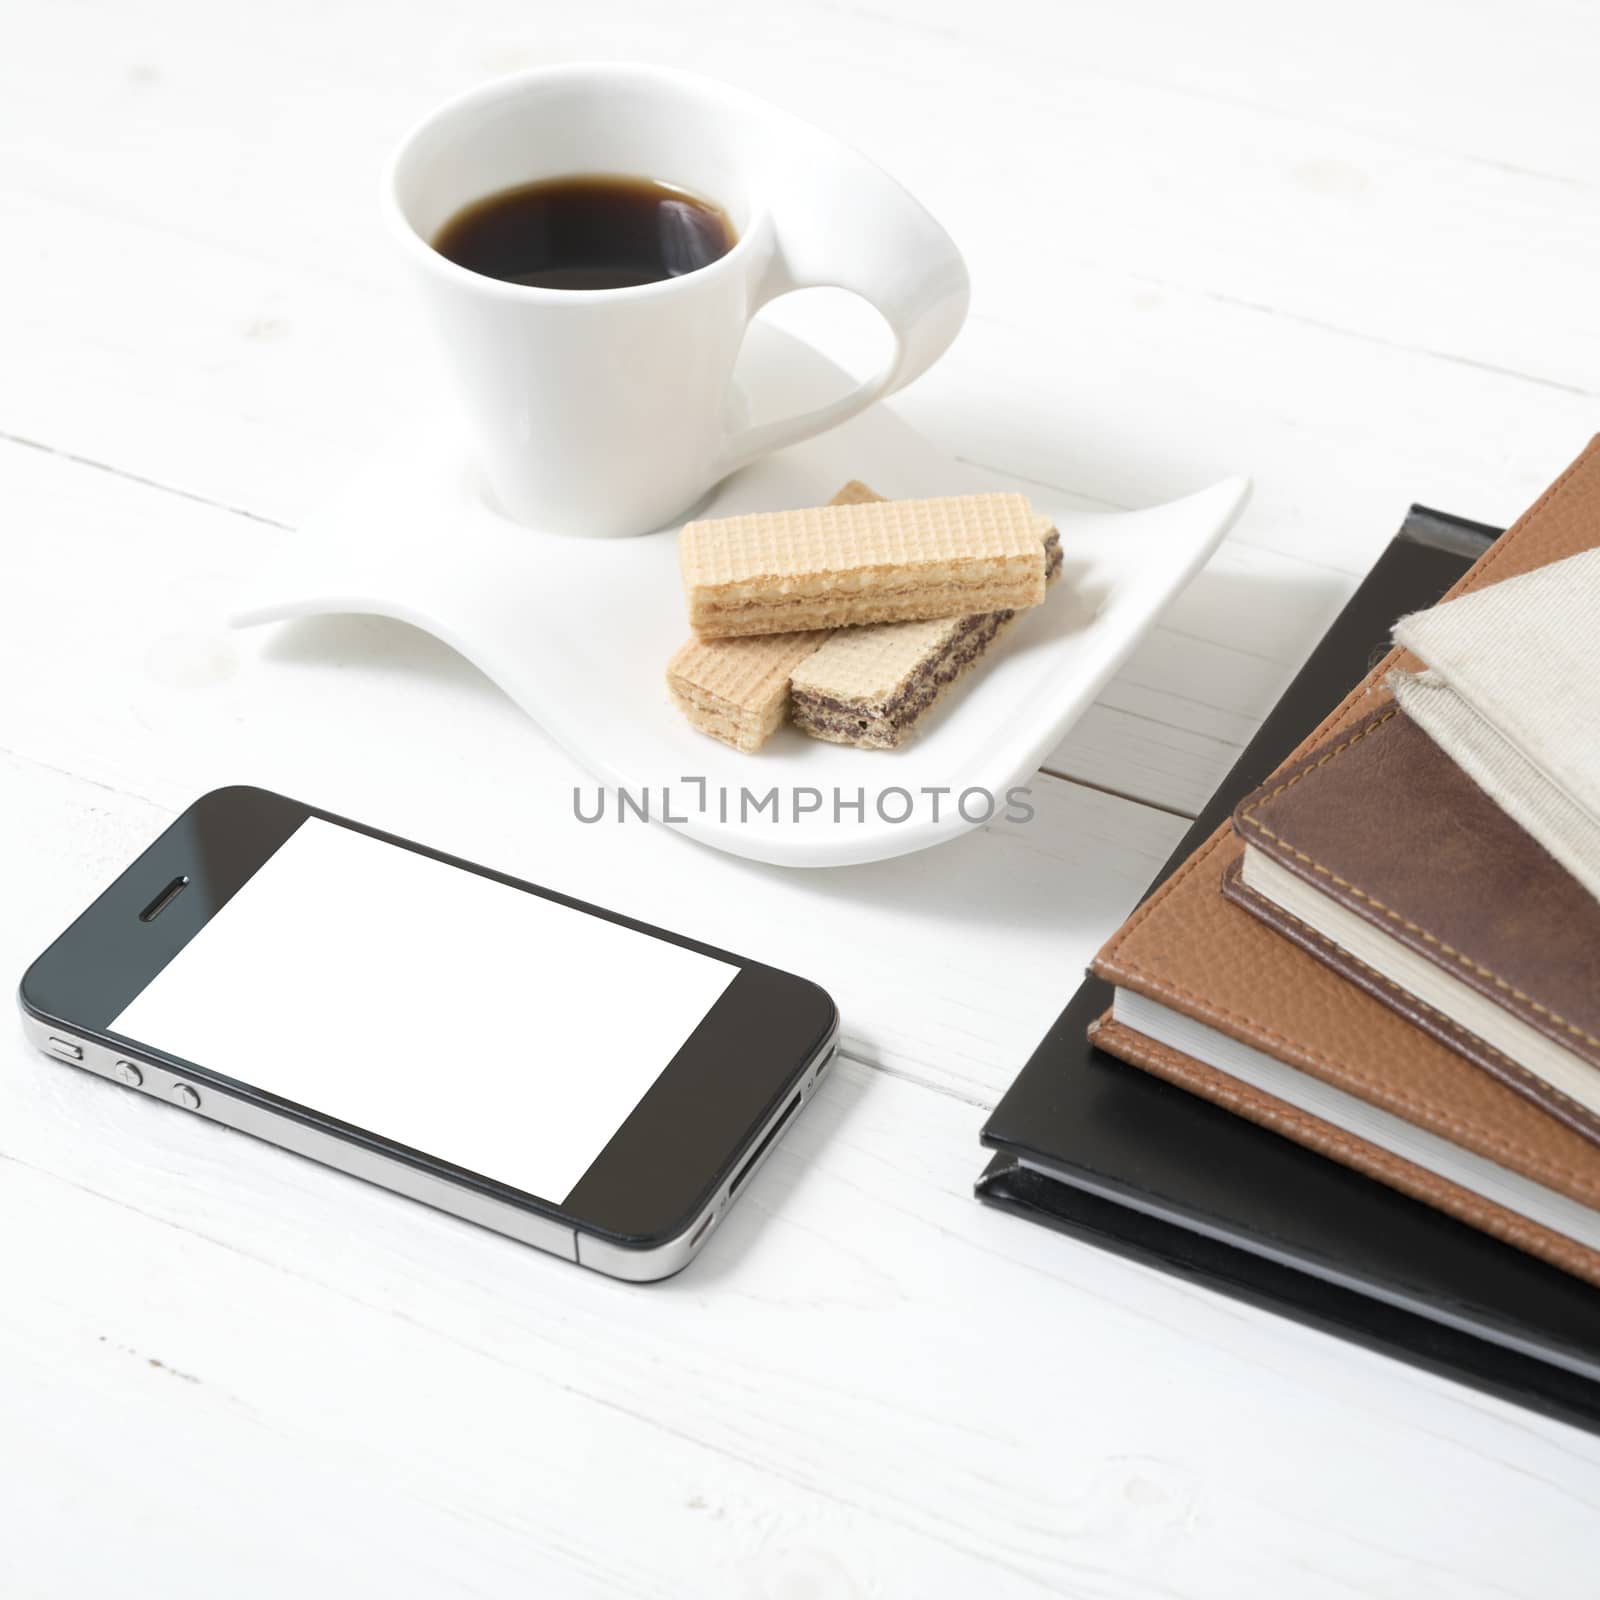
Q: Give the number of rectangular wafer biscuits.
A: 3